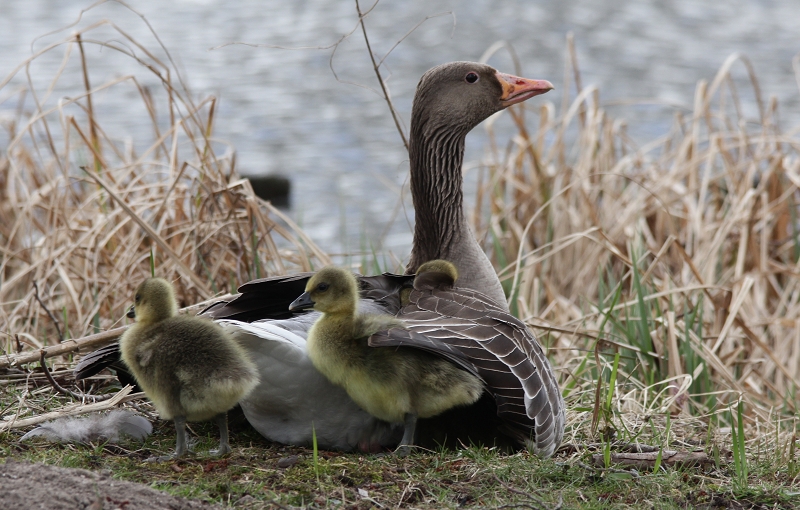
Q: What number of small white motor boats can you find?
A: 0